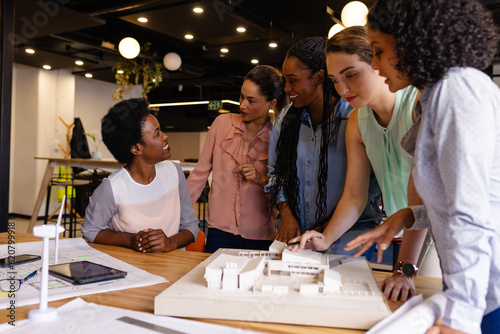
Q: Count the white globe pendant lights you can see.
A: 4